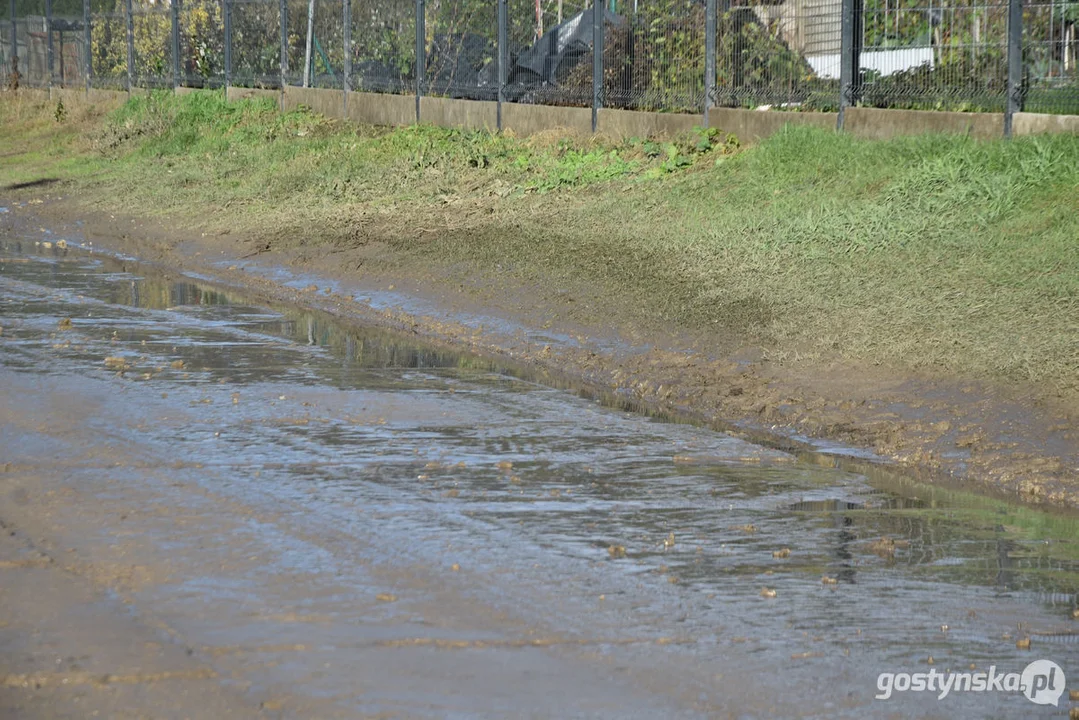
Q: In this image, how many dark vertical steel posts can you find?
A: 14